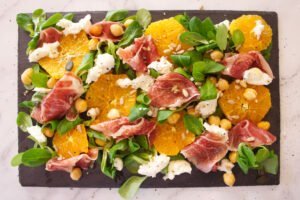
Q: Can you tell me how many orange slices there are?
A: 7